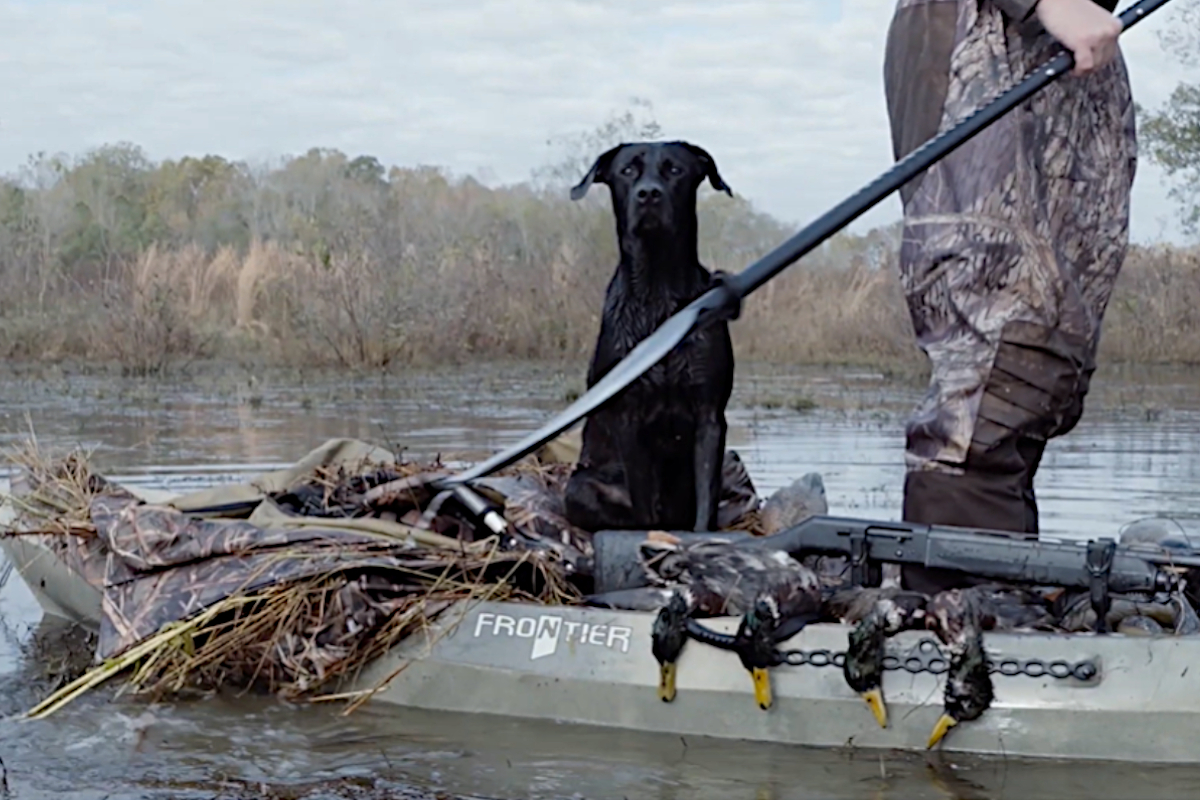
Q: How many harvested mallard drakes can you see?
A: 4